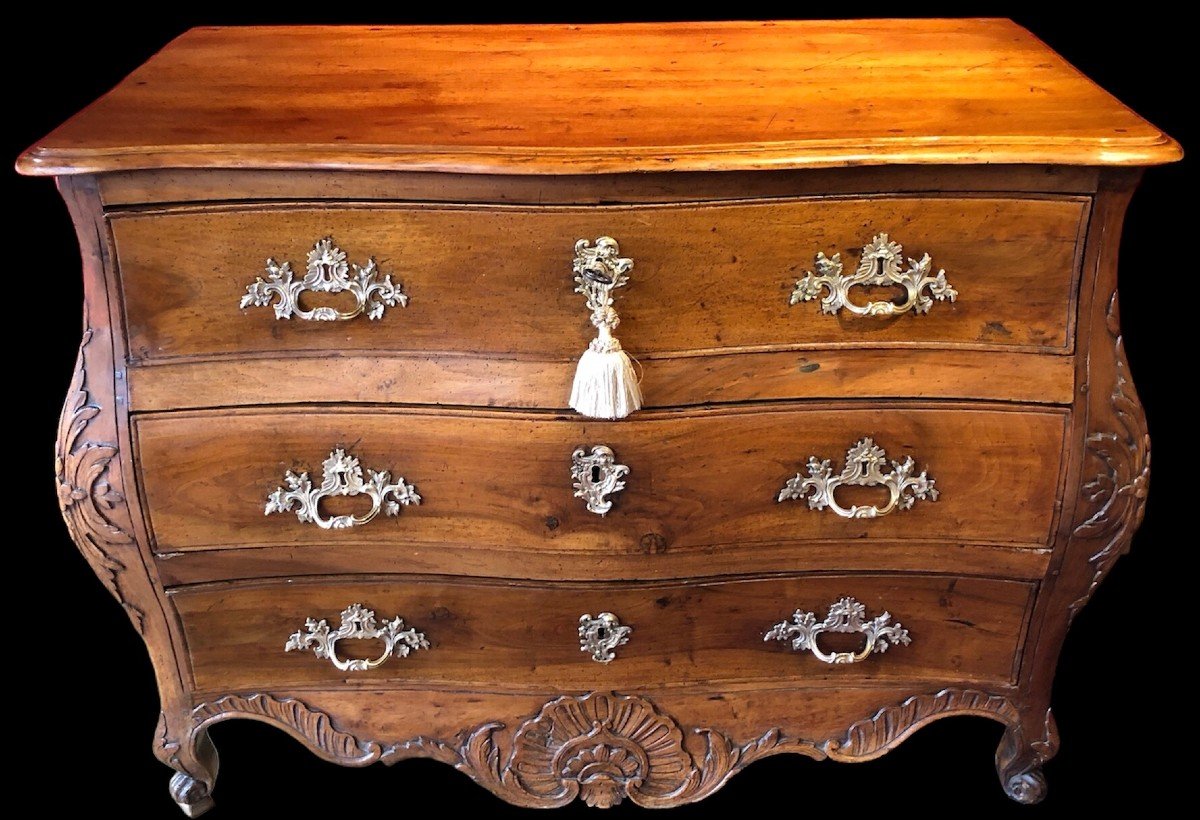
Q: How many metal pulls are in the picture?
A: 6